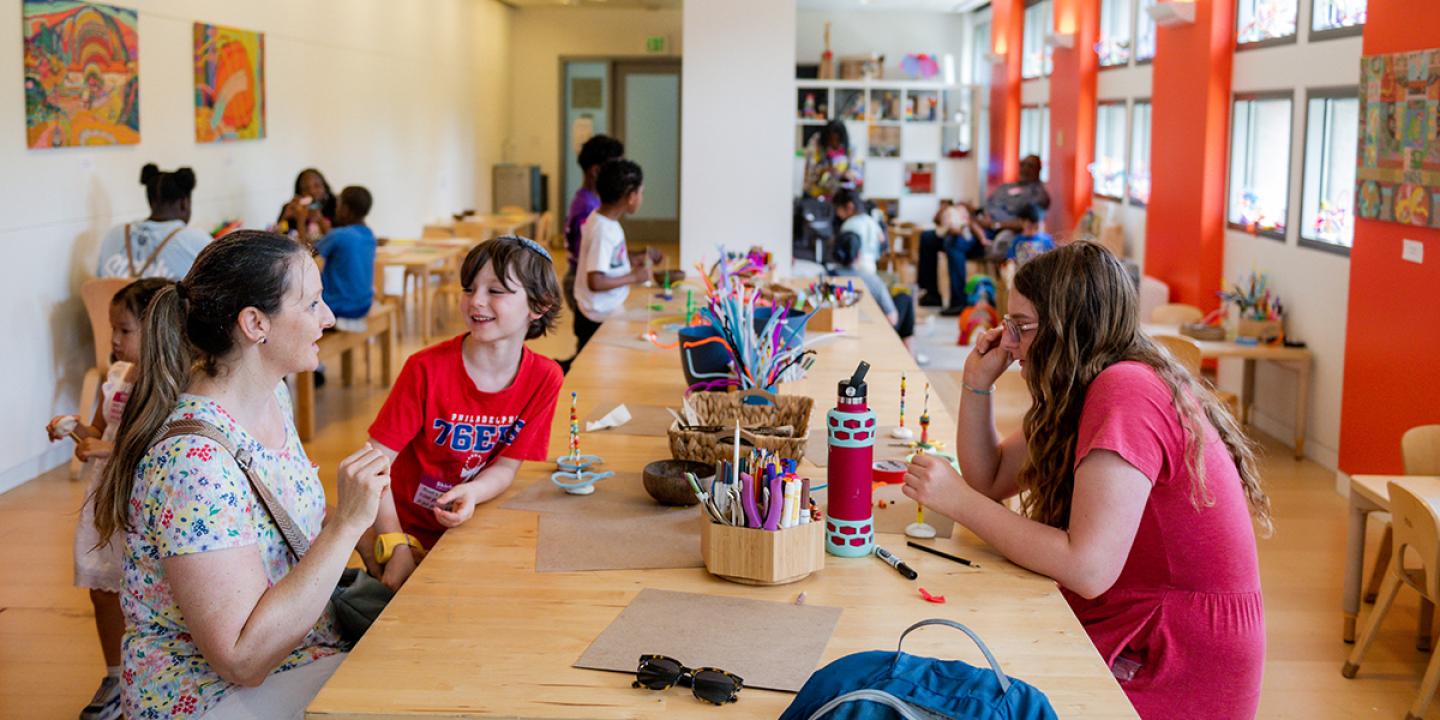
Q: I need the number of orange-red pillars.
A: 4